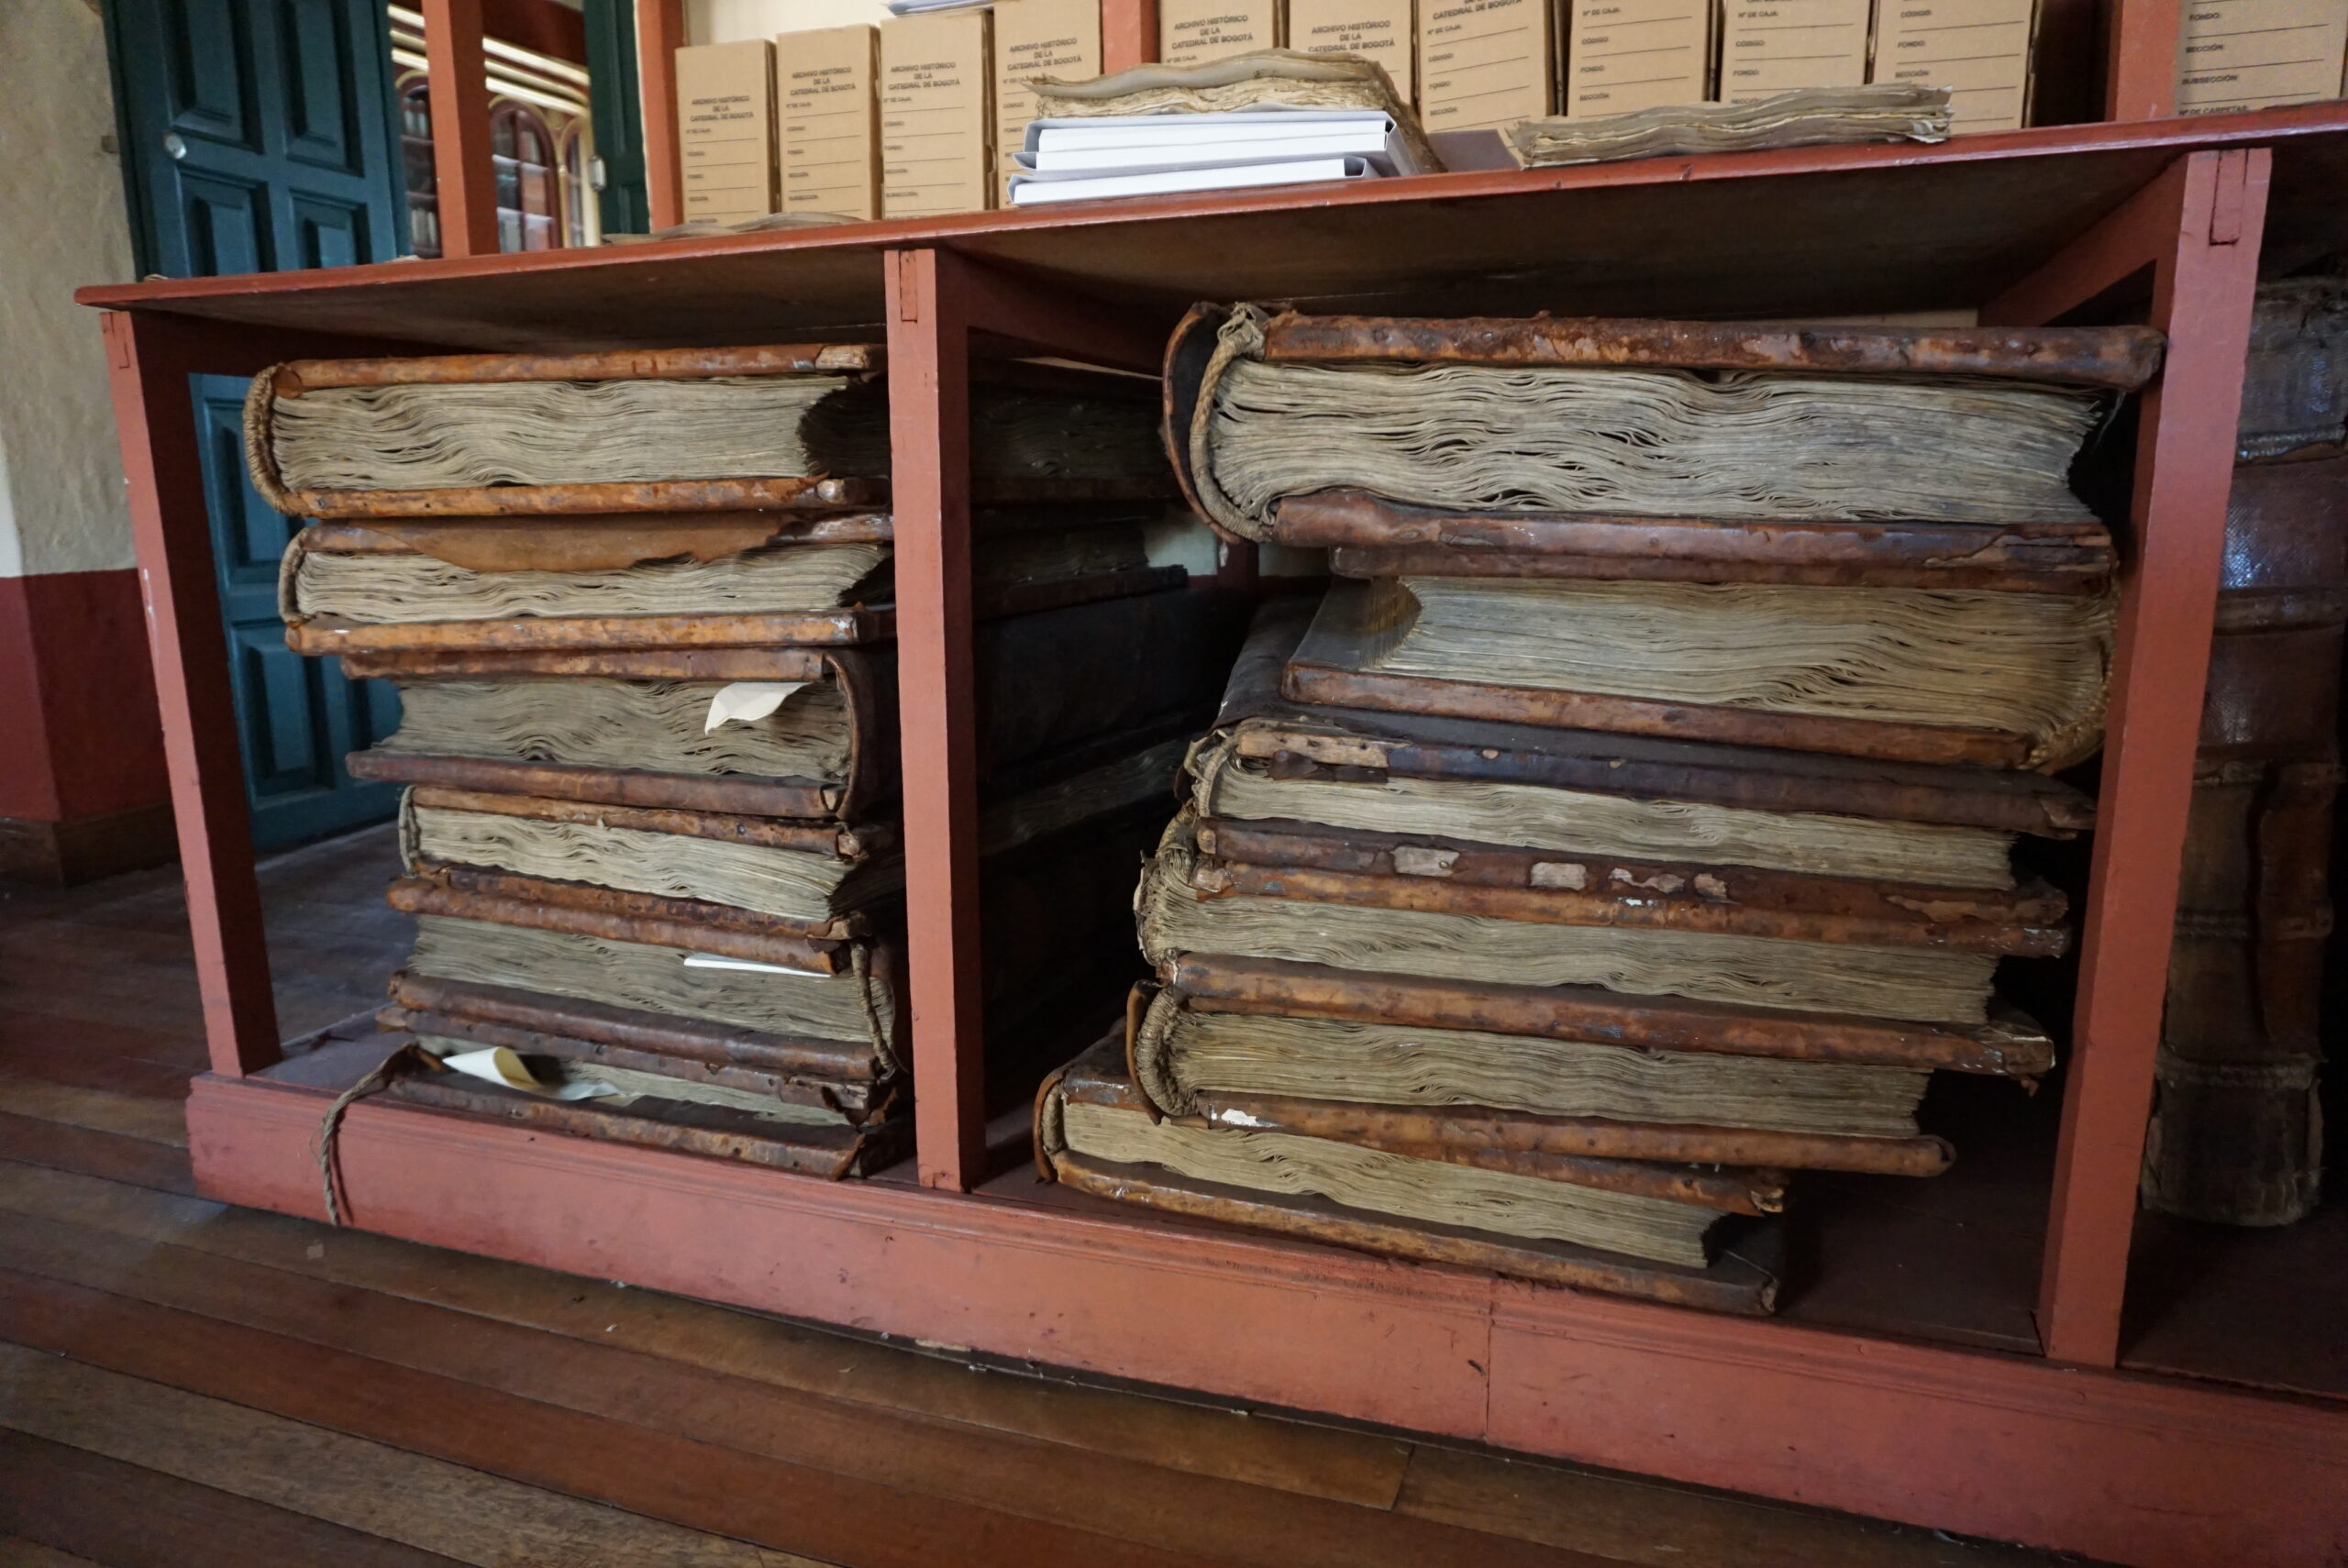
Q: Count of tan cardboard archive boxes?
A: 11